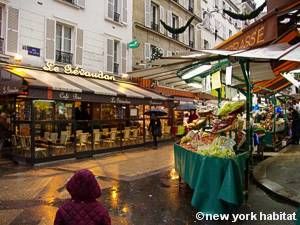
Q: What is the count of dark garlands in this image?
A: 2